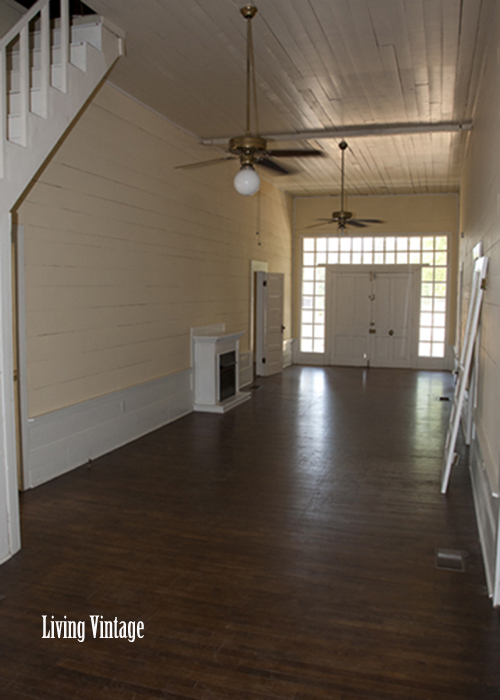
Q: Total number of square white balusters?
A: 4